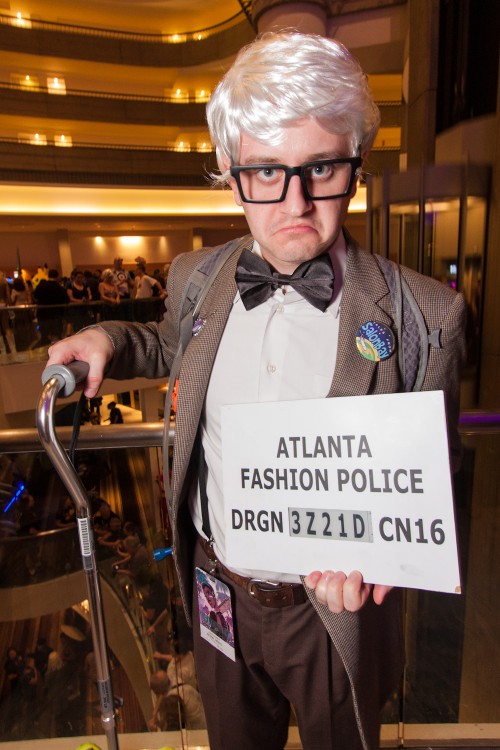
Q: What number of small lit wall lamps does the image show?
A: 11